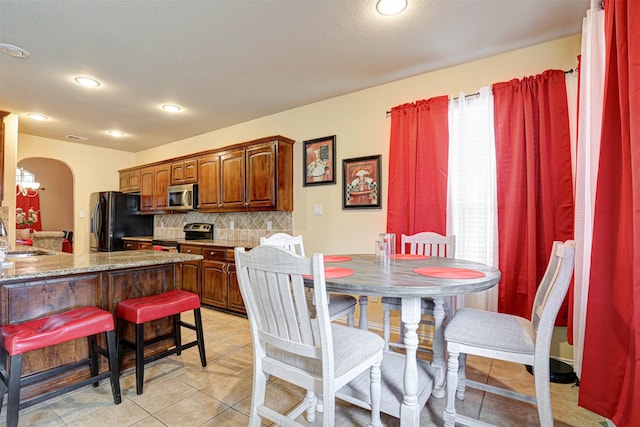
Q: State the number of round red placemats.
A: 4